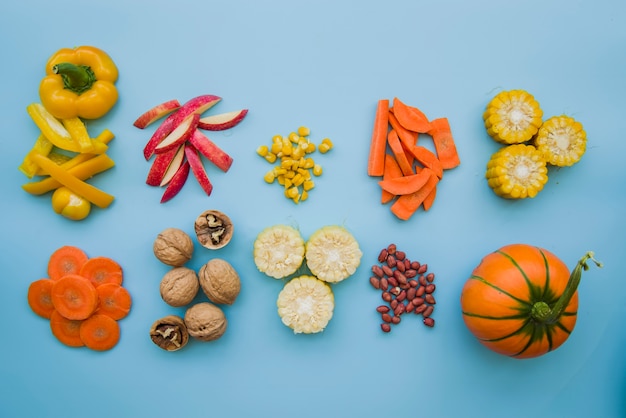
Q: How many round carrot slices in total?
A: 7